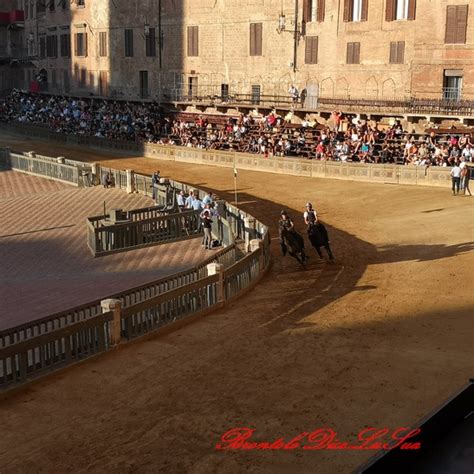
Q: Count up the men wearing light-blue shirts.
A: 4